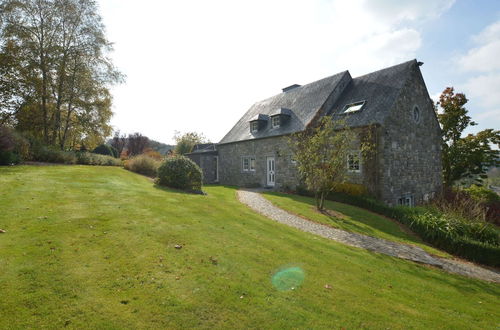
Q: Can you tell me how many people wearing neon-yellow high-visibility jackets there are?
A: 0